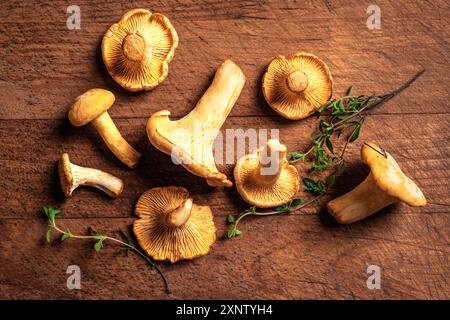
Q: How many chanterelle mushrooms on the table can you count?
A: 8